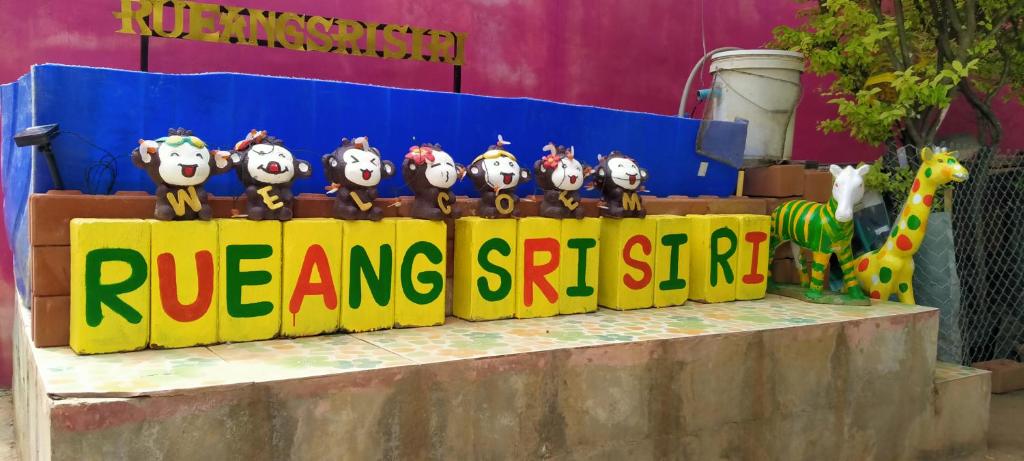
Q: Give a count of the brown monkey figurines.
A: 7